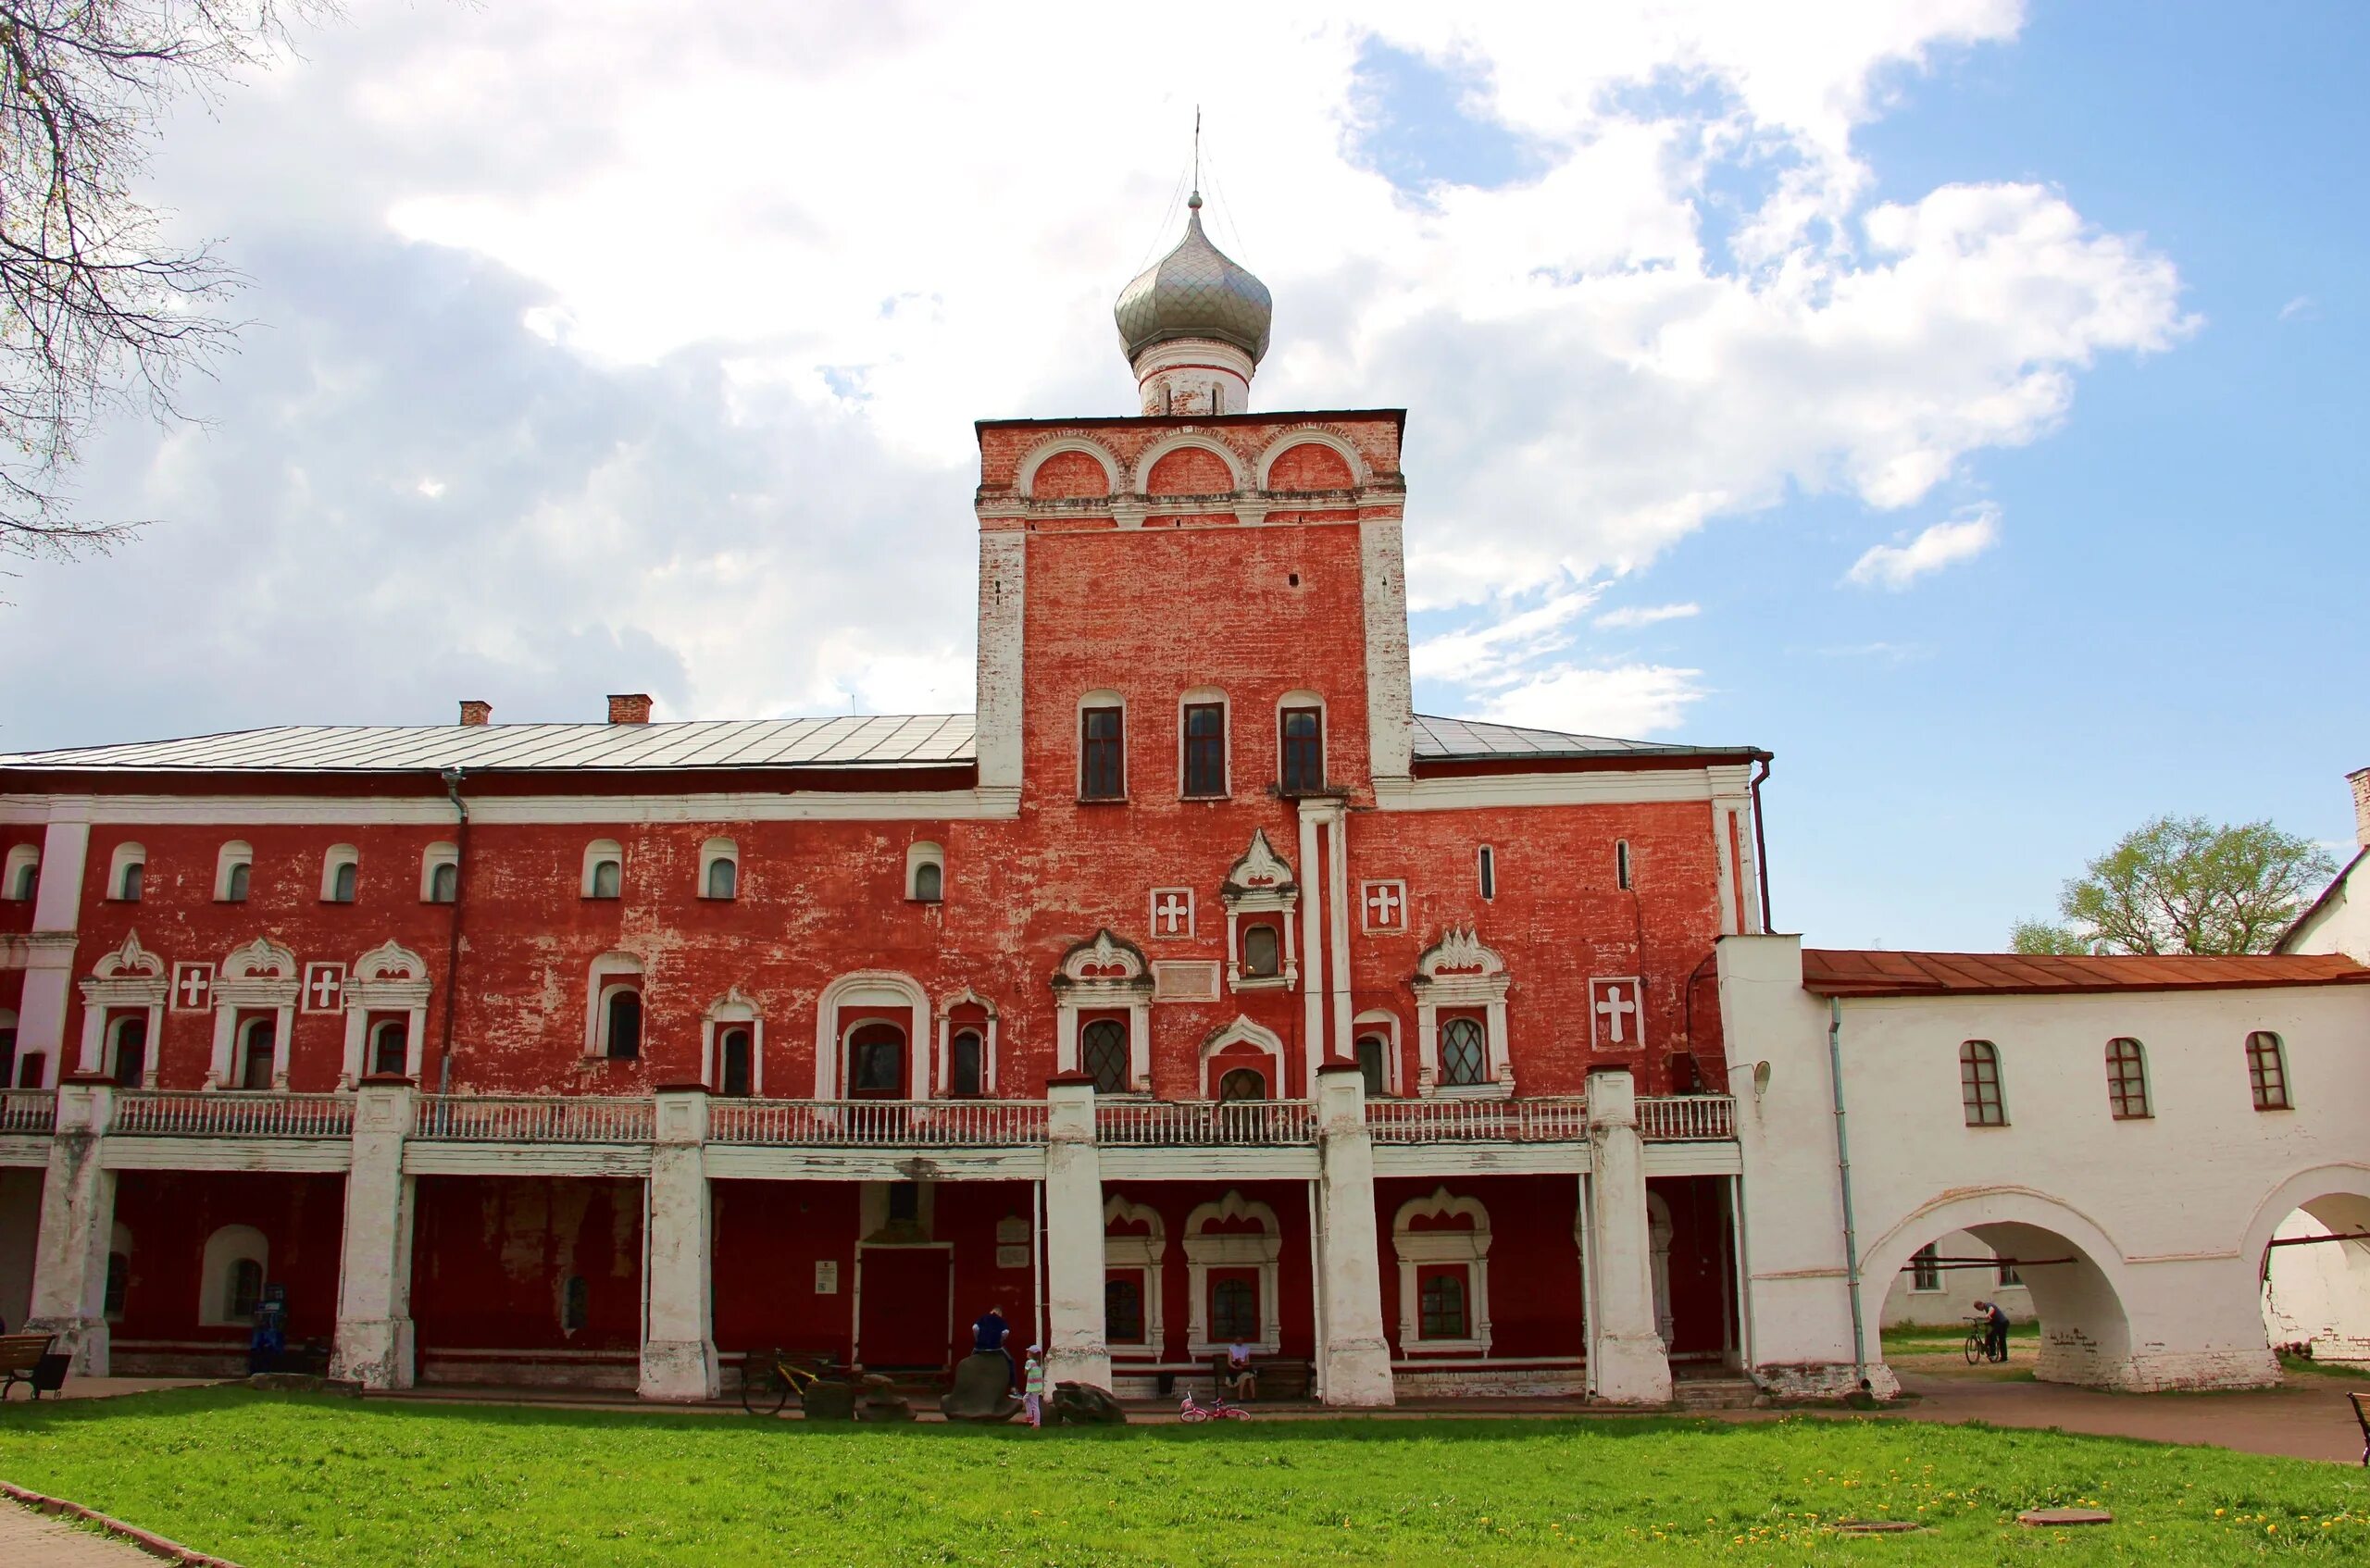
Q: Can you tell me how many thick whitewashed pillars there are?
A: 6